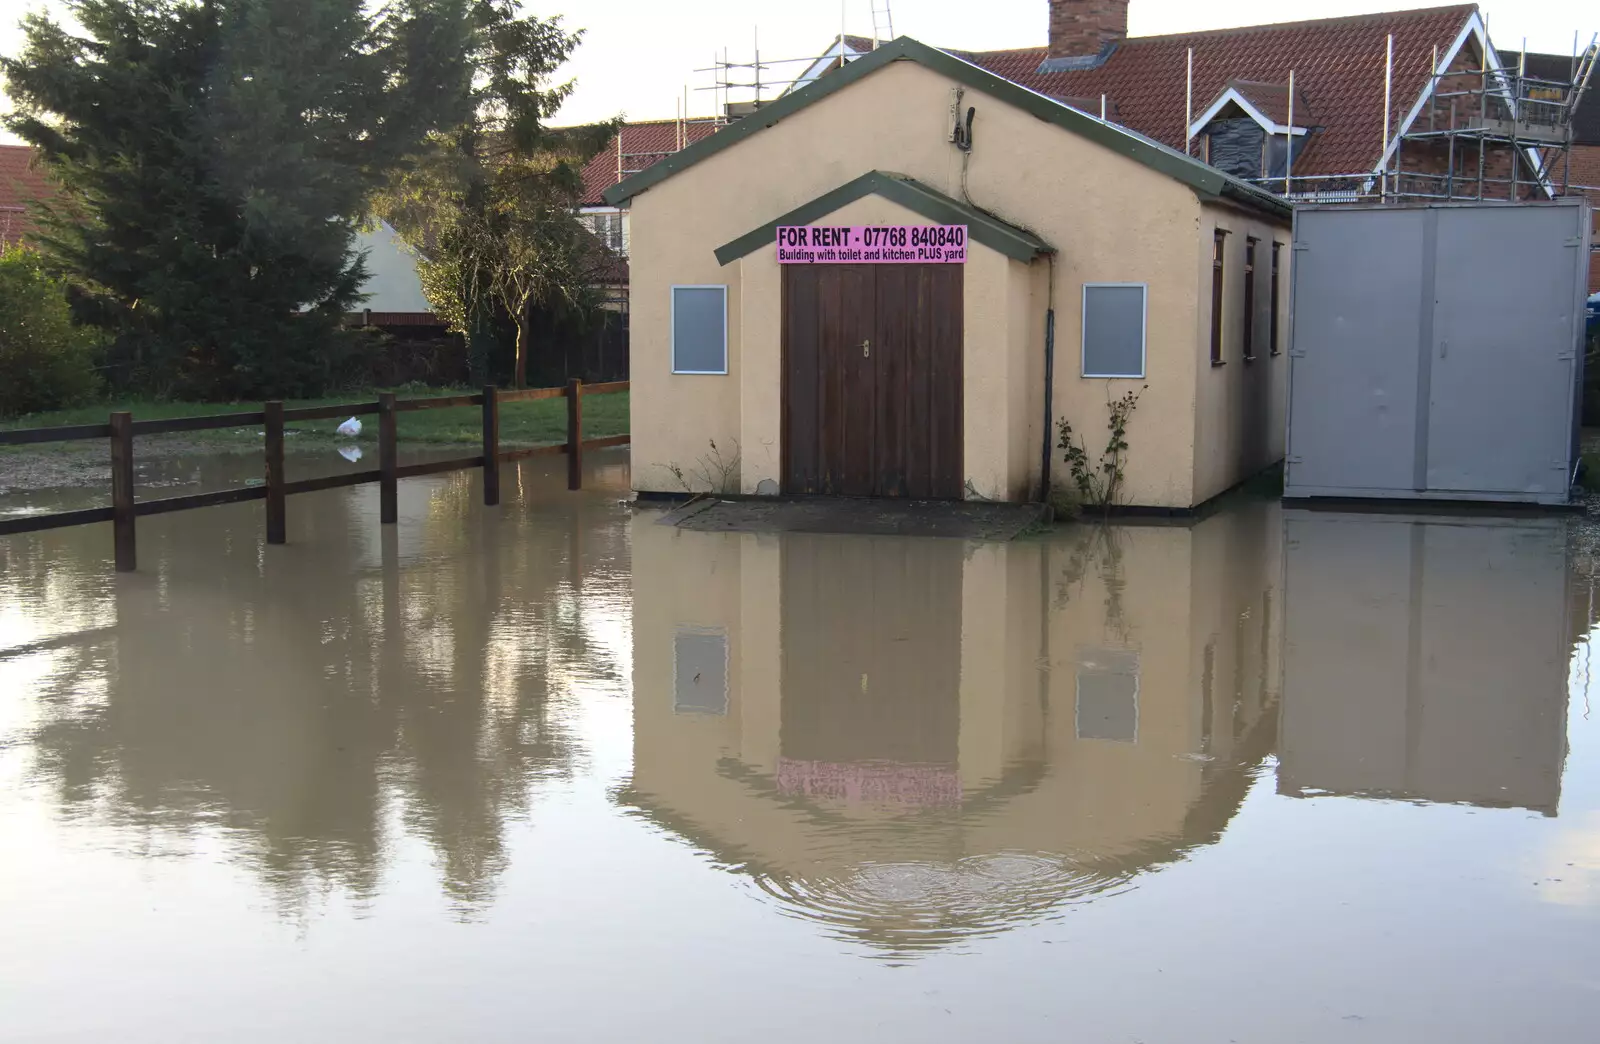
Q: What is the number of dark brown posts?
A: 5